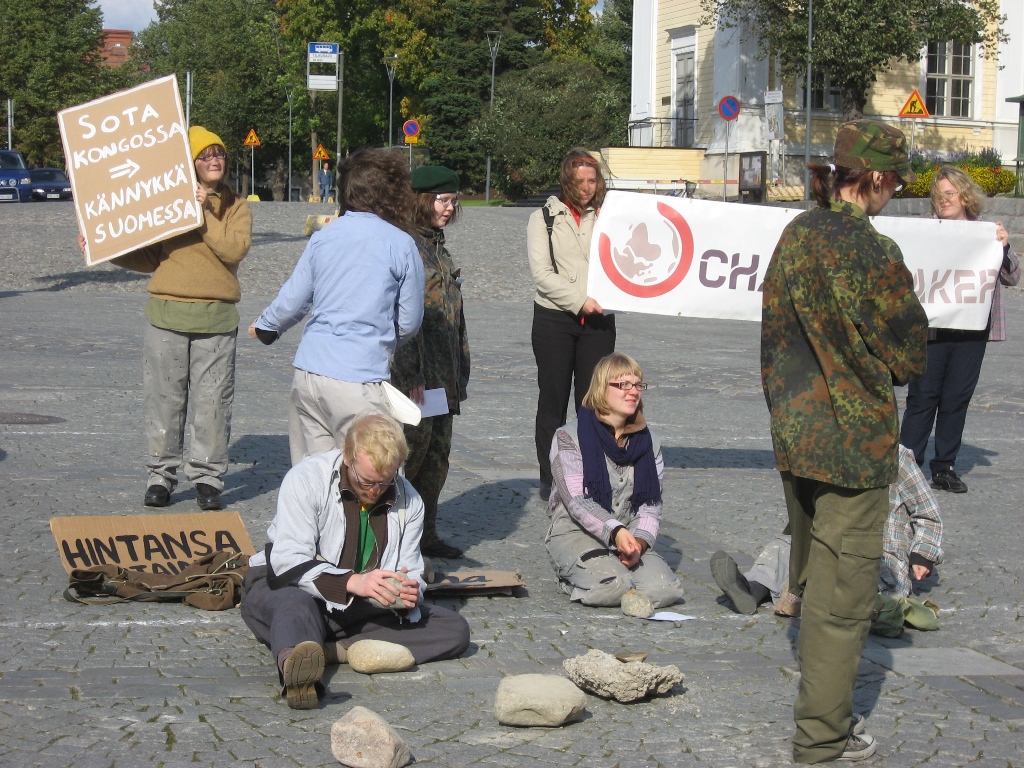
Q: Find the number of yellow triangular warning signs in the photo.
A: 3